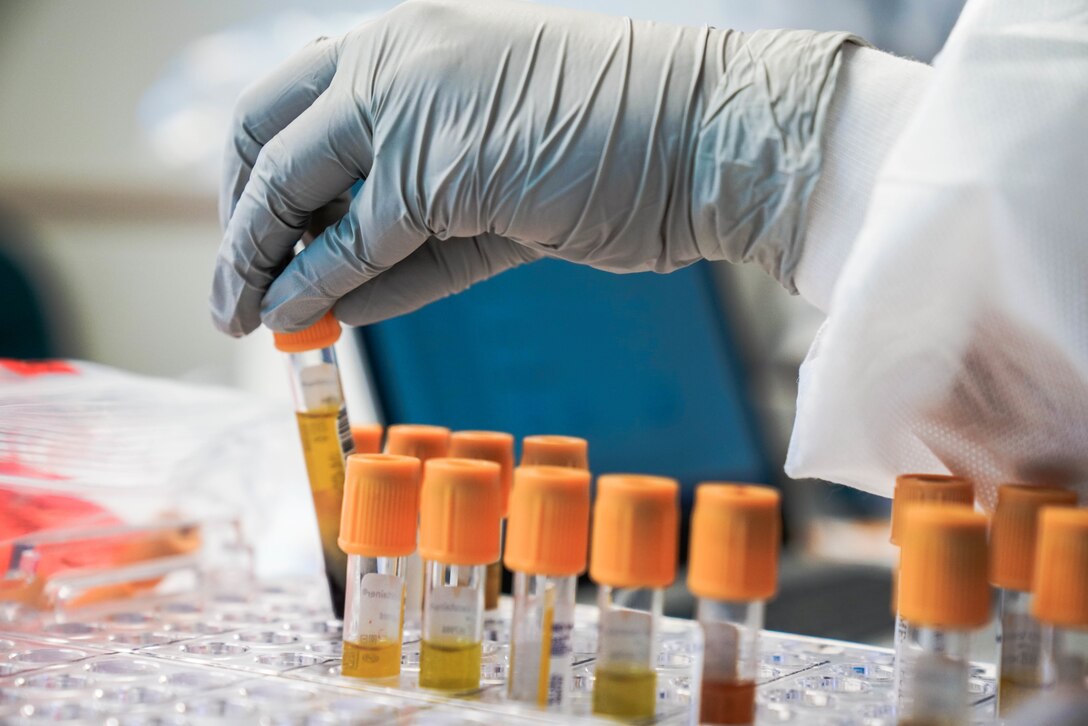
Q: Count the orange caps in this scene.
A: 14